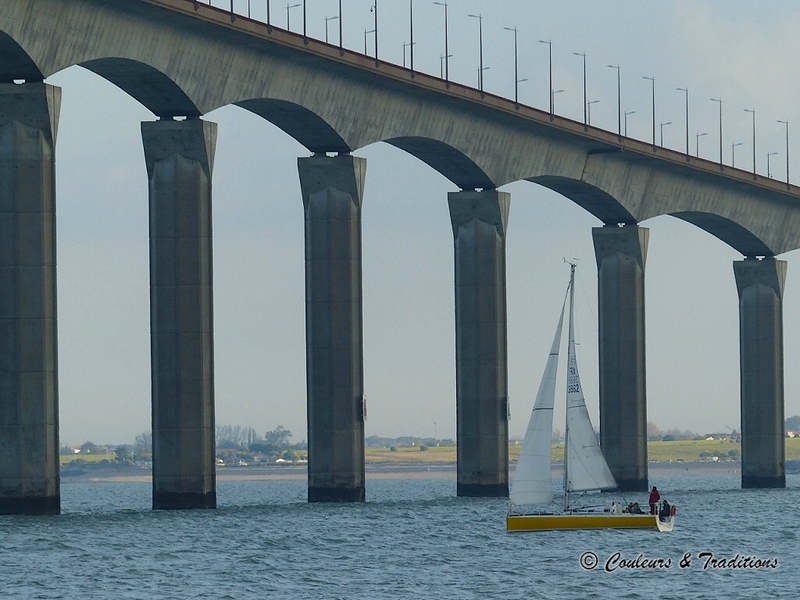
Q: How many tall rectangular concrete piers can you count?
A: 6